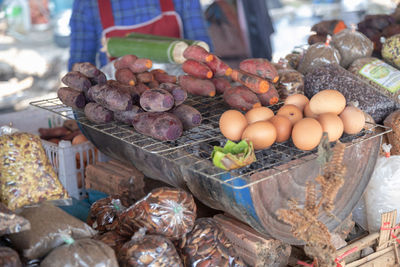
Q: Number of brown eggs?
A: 11